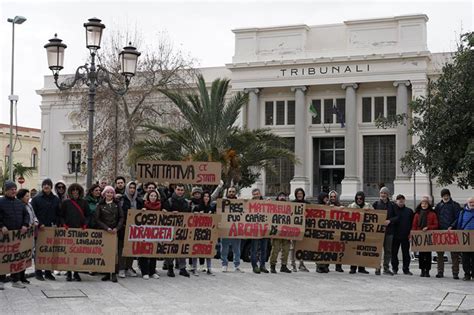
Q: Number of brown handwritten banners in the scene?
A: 7